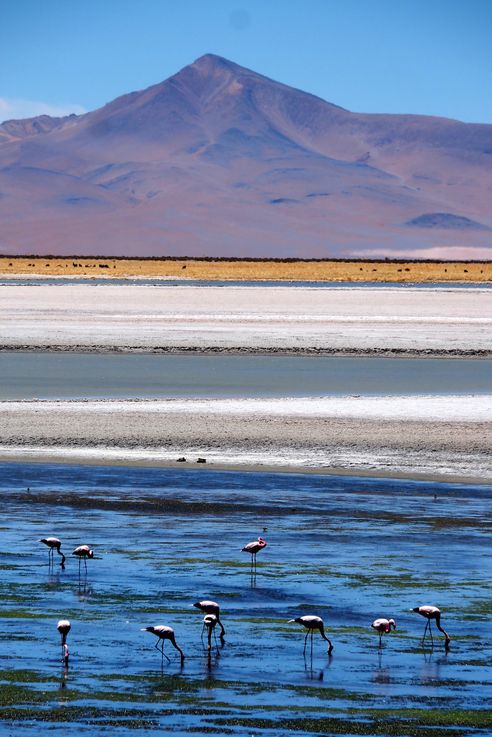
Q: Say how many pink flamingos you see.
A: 10